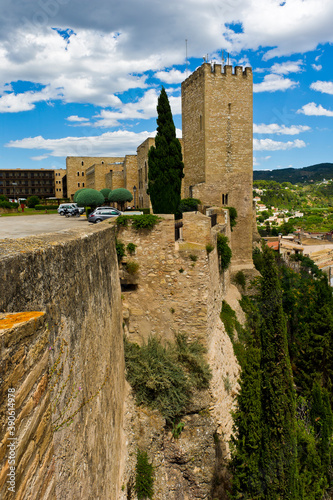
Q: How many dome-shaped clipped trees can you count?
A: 4